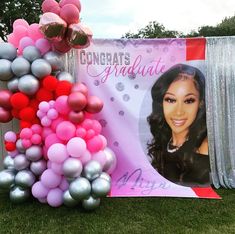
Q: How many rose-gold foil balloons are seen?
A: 2